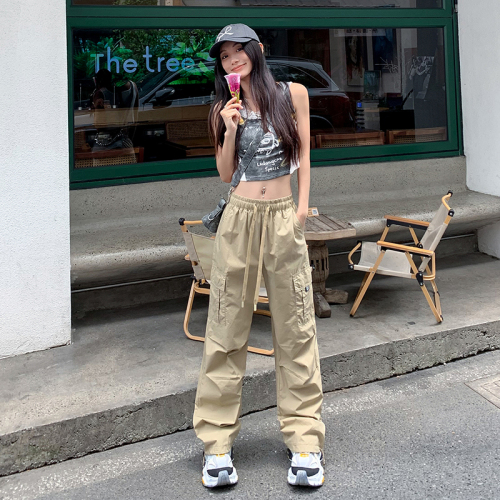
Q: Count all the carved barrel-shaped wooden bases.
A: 1